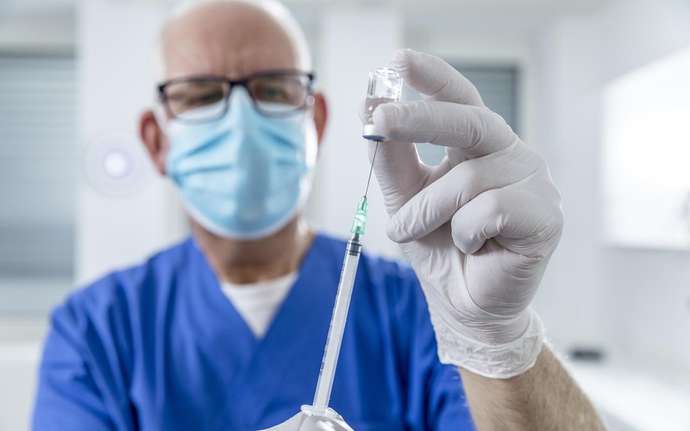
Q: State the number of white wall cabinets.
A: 1